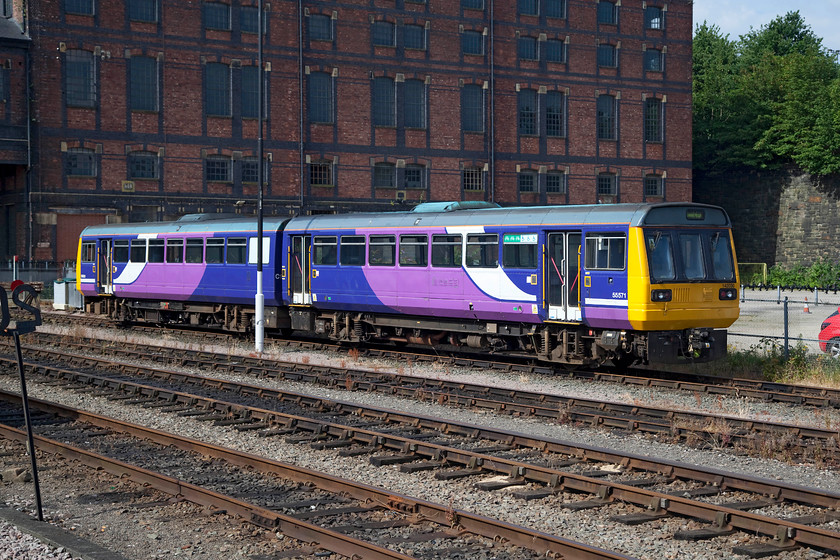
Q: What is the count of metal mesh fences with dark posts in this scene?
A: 1